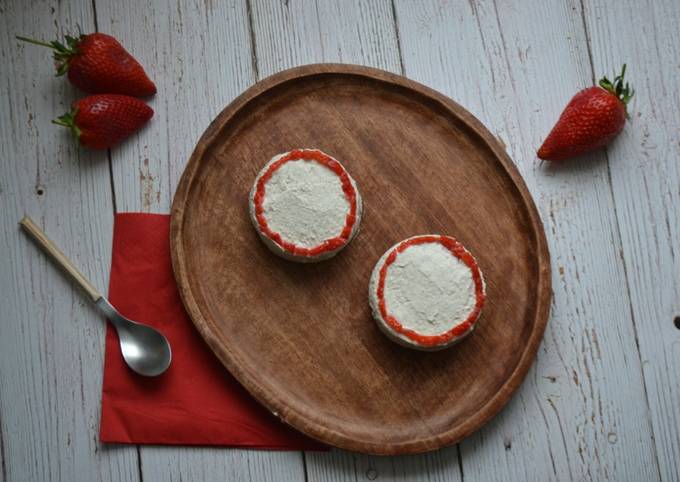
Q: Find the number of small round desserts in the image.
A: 2